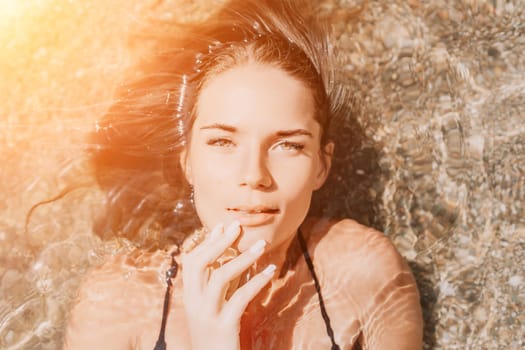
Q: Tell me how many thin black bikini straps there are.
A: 2